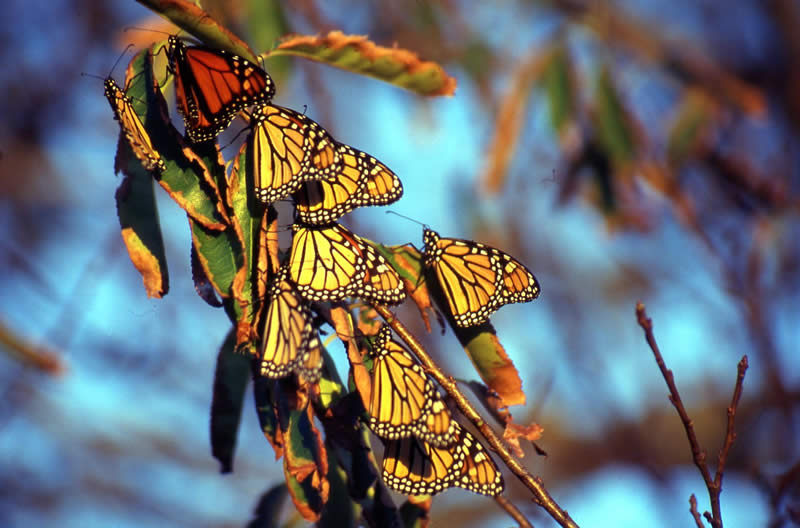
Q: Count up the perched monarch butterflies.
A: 9